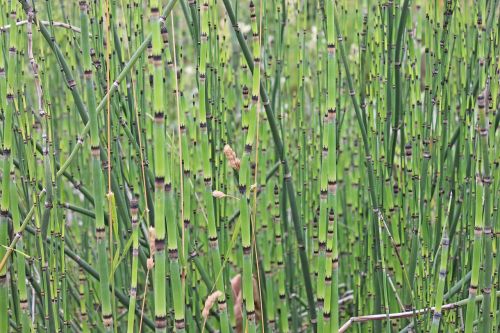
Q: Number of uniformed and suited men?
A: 0